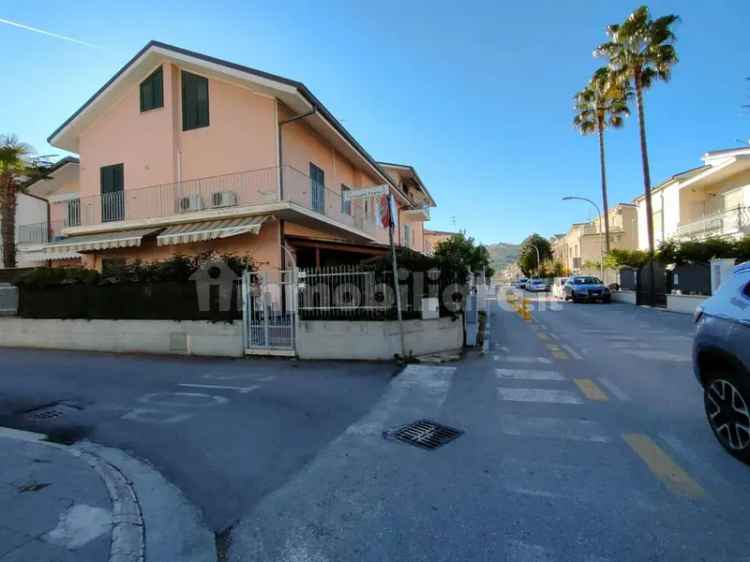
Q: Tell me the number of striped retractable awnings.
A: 2